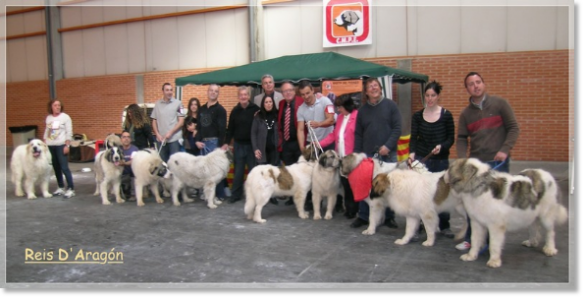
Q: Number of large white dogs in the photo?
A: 9